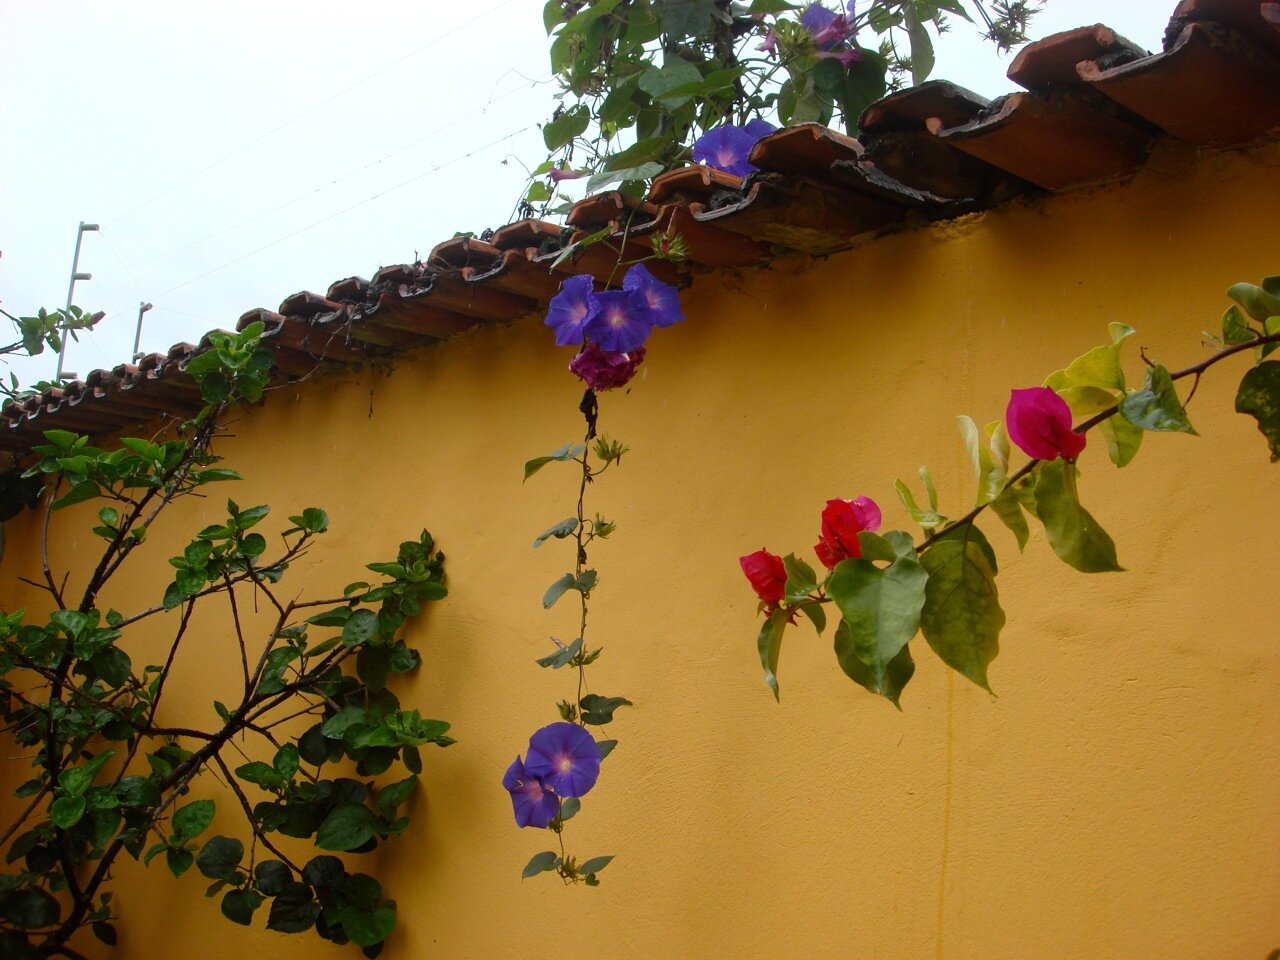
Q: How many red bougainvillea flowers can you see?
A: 3